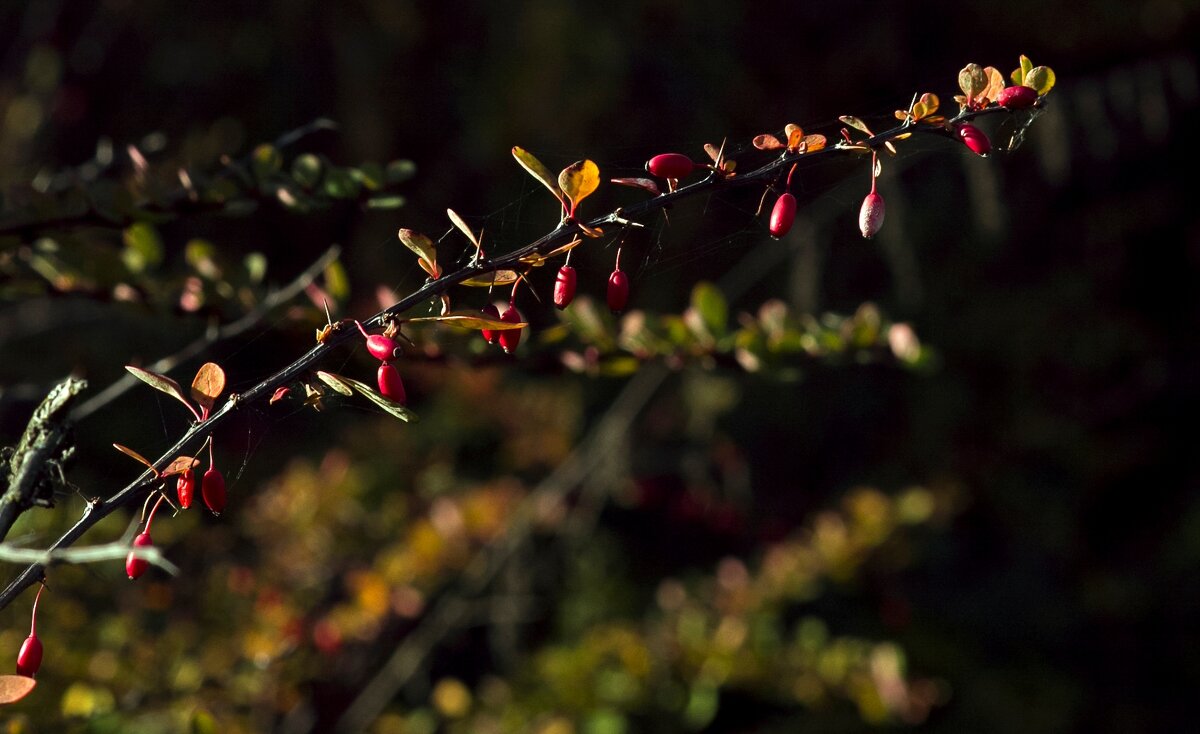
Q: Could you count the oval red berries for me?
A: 15